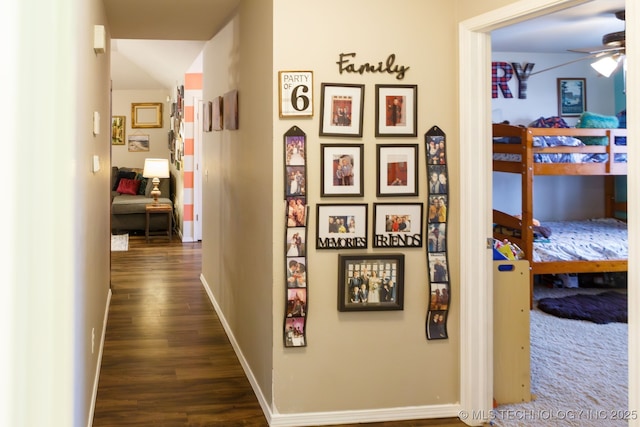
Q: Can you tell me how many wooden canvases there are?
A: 3